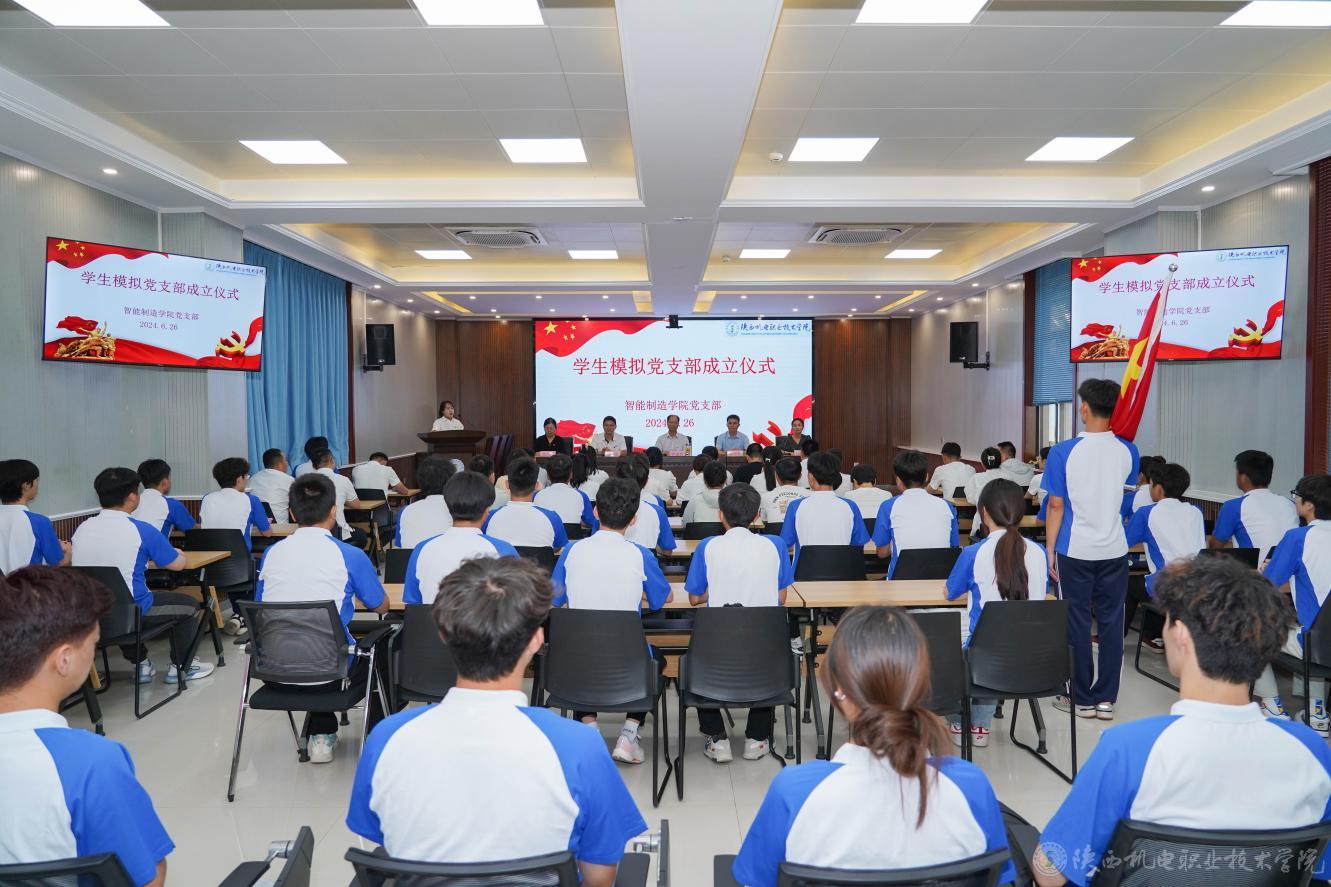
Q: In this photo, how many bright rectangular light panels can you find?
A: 12